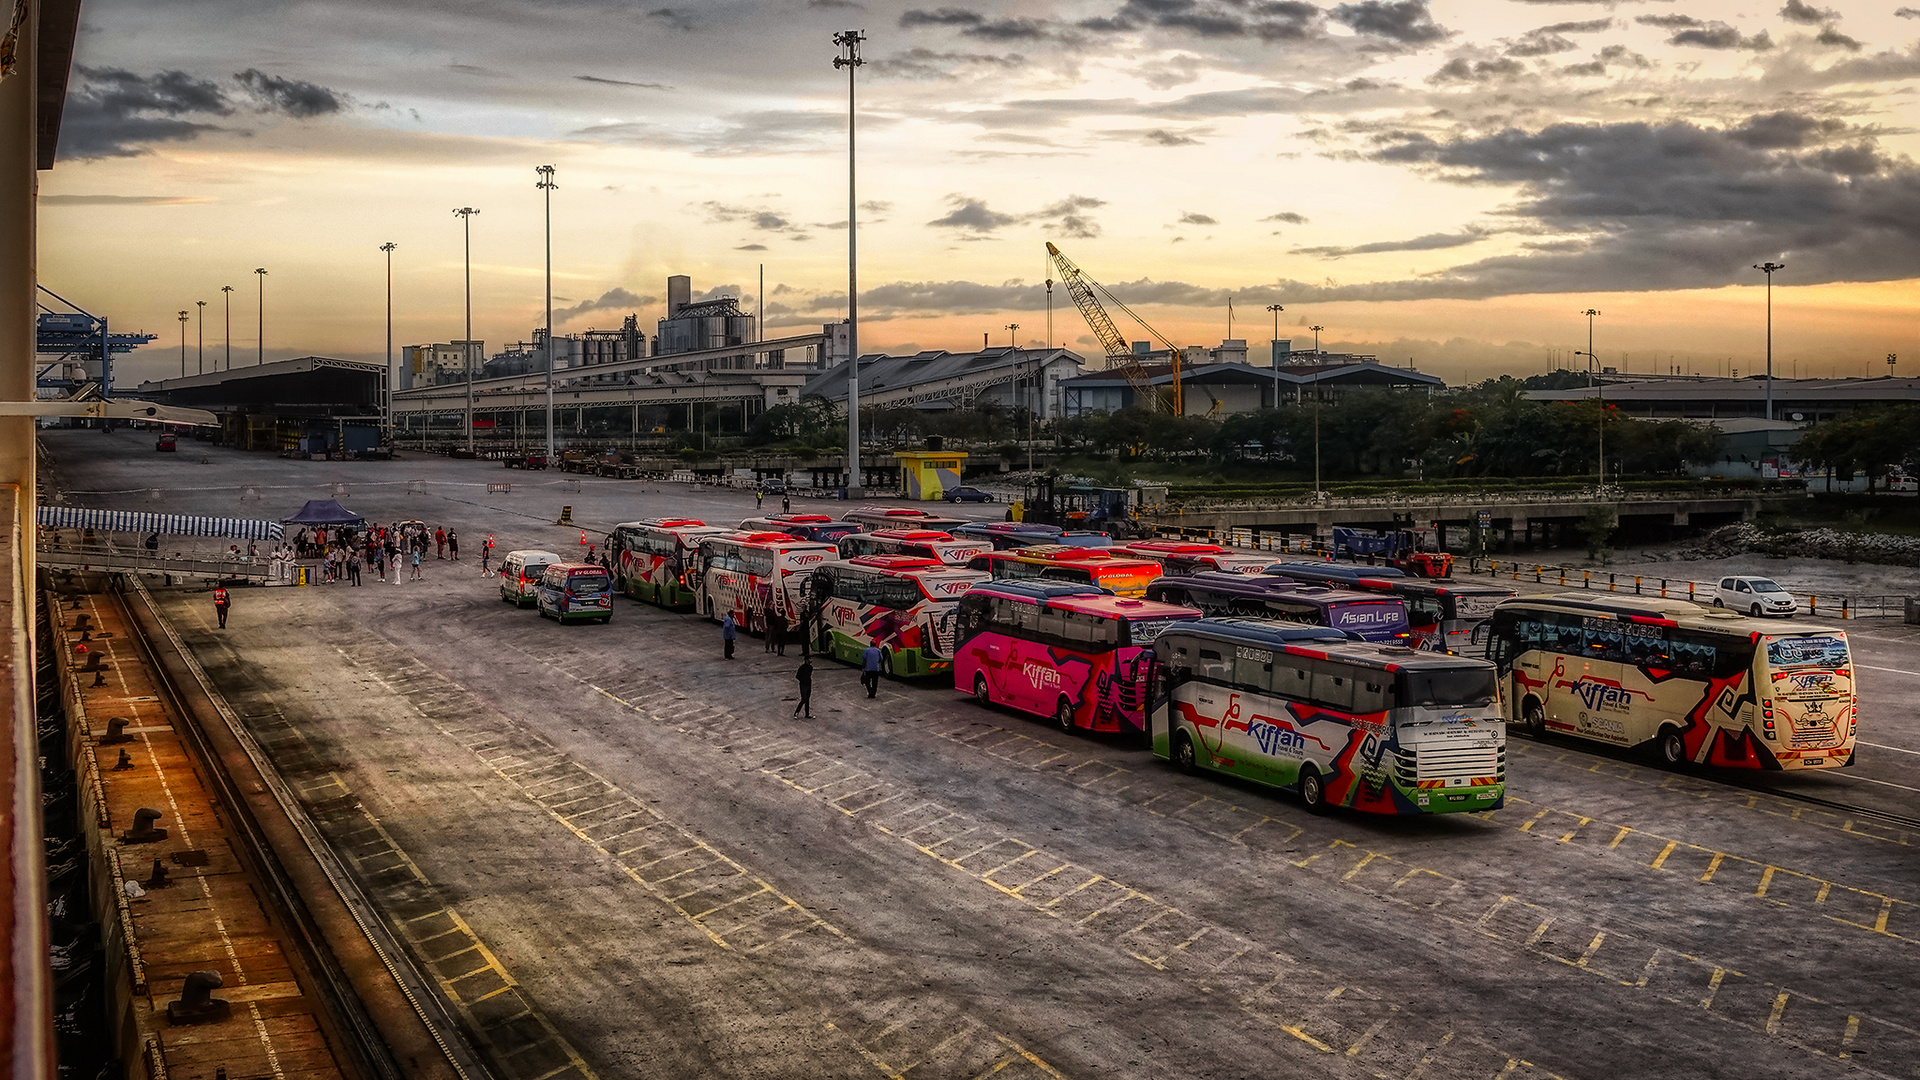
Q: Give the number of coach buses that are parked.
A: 14